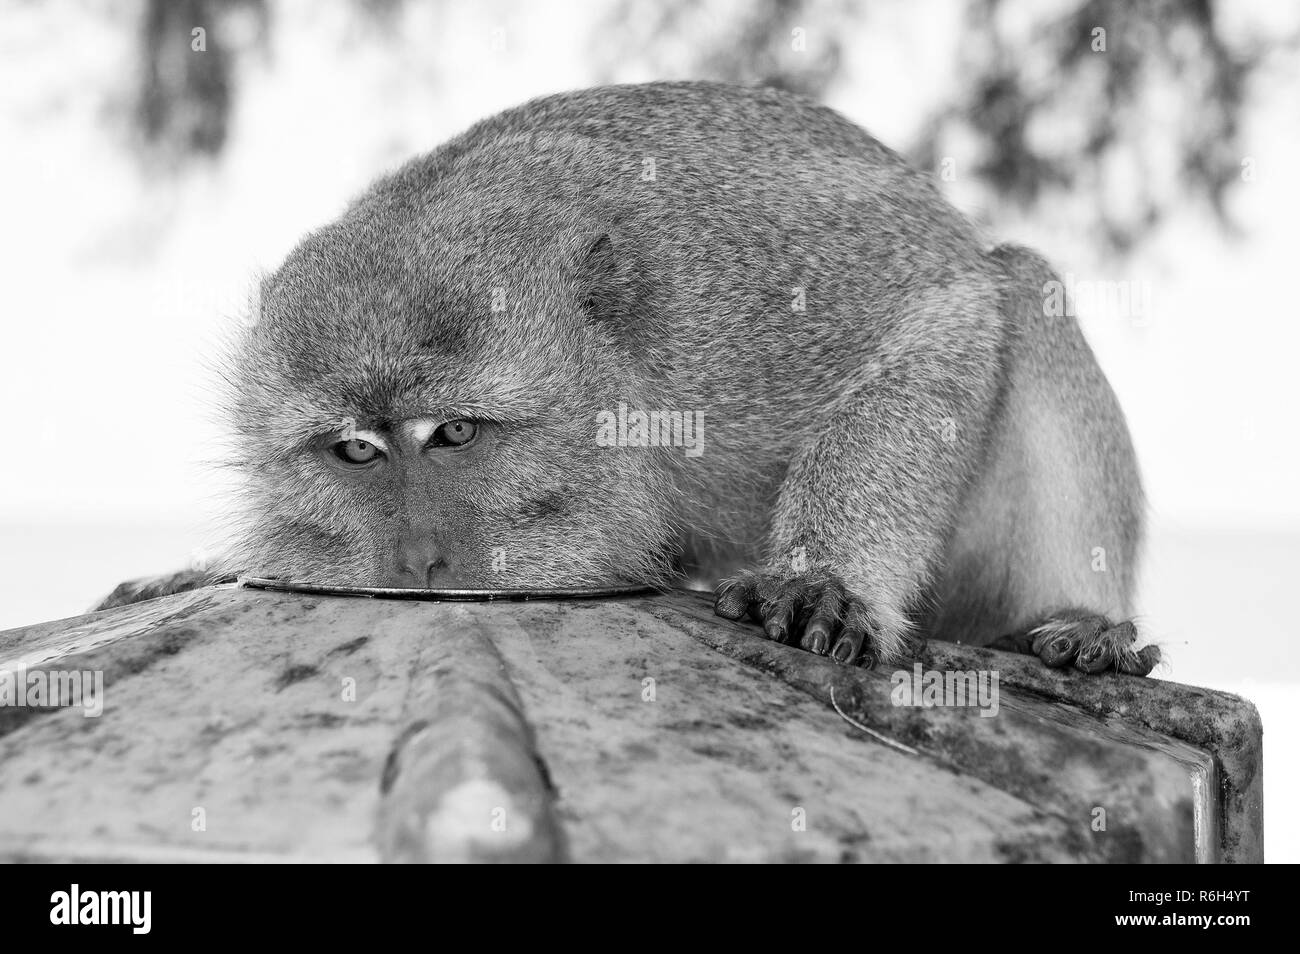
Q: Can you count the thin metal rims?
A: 1